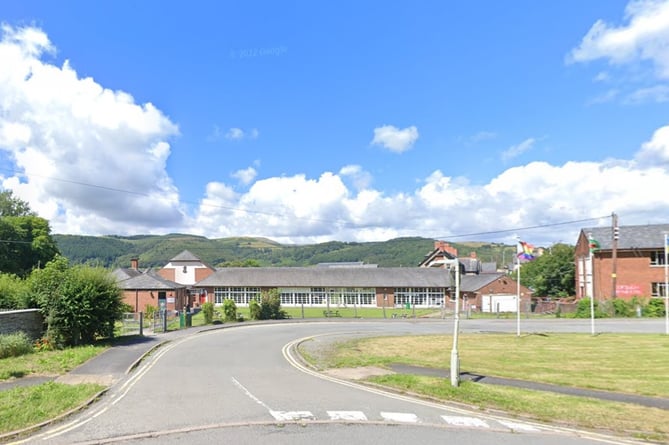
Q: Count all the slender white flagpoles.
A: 3